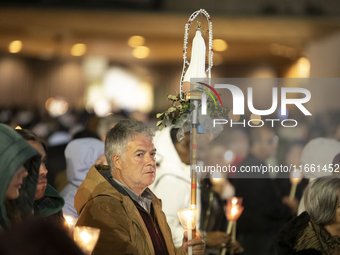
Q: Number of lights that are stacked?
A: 2